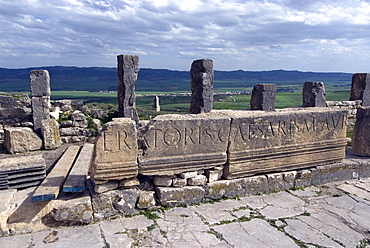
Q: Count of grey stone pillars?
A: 6